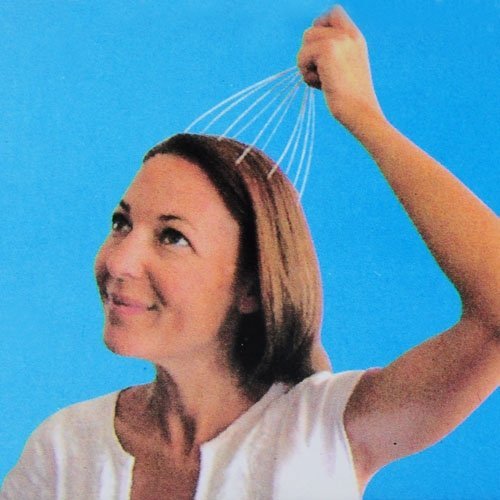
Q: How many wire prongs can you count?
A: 10